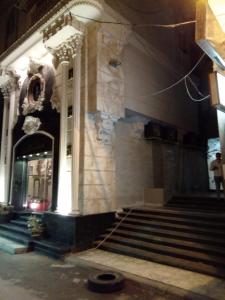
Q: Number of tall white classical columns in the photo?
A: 4